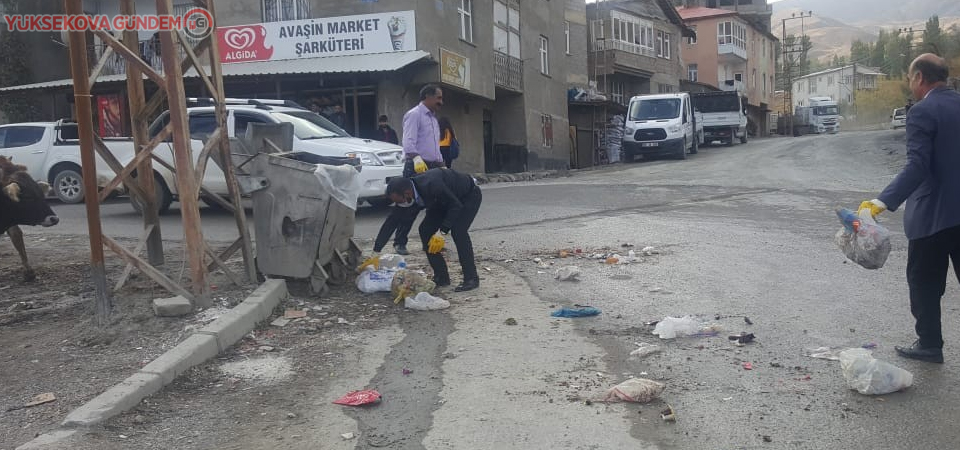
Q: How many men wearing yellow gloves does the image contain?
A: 3